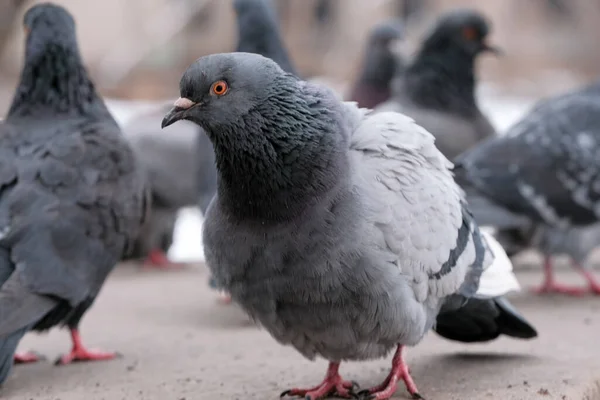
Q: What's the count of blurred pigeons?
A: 6